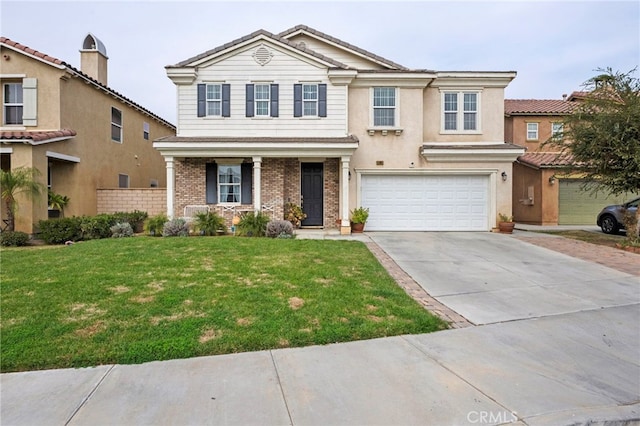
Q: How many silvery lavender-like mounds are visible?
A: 3